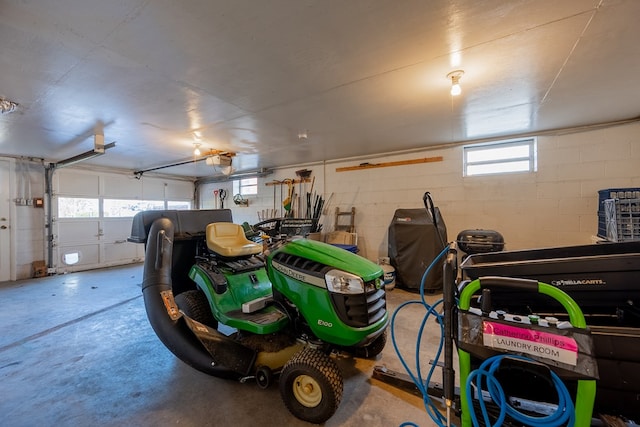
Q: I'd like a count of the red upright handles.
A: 1